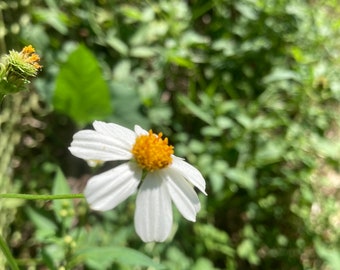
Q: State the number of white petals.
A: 7